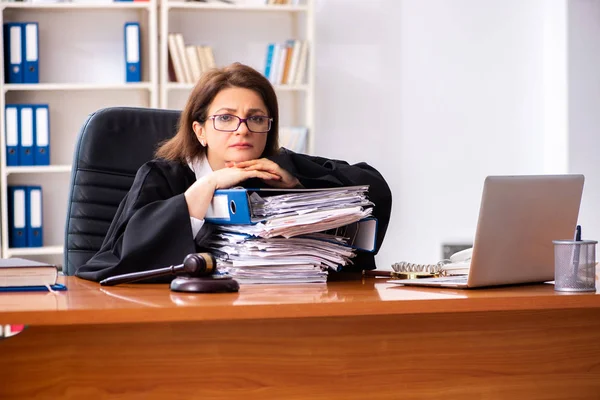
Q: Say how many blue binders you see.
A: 10